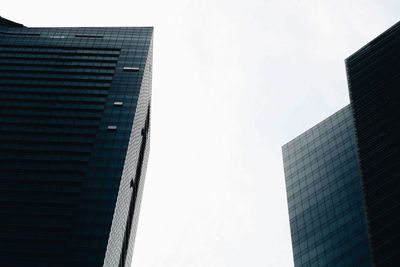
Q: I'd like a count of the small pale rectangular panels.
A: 3